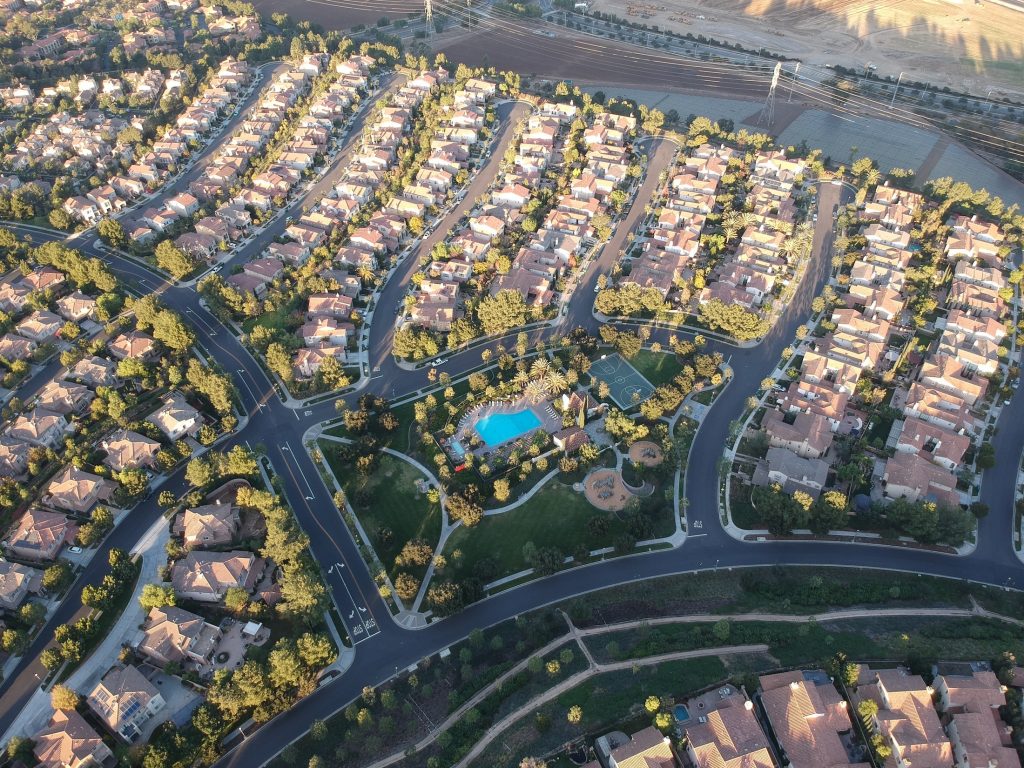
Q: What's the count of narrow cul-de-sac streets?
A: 5